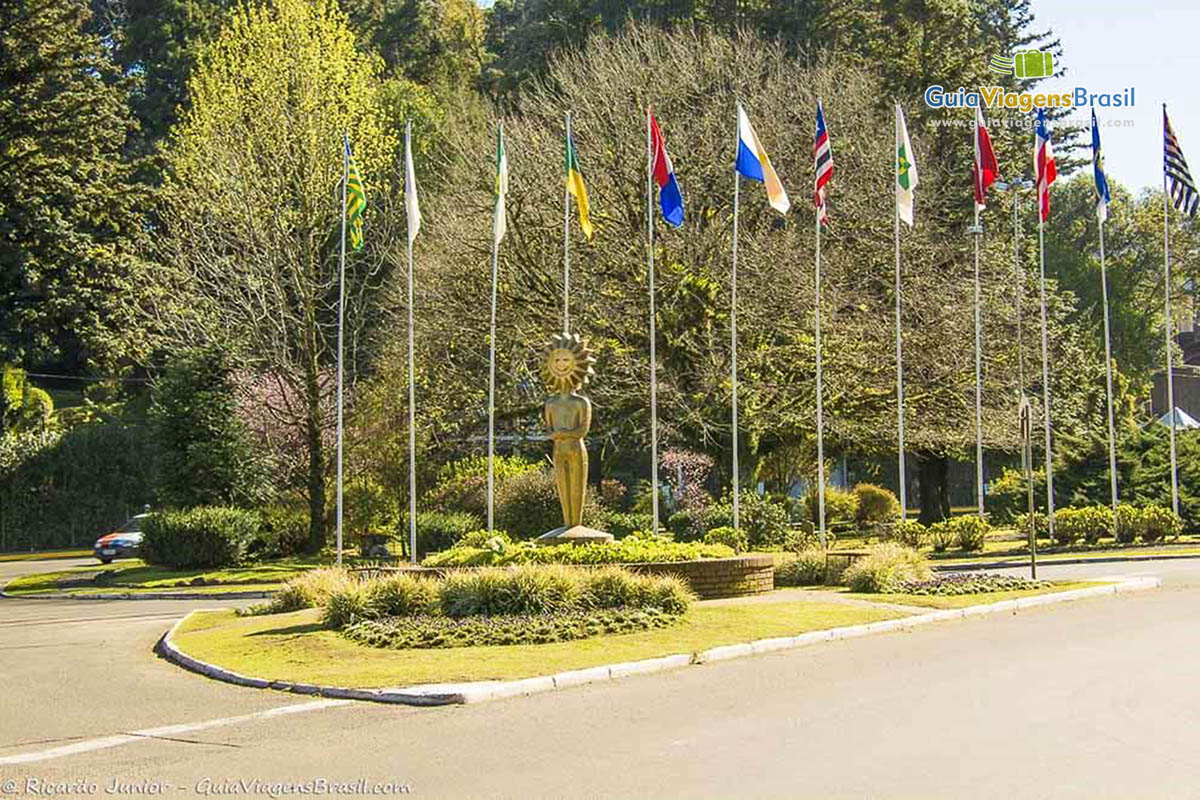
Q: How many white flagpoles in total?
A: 12